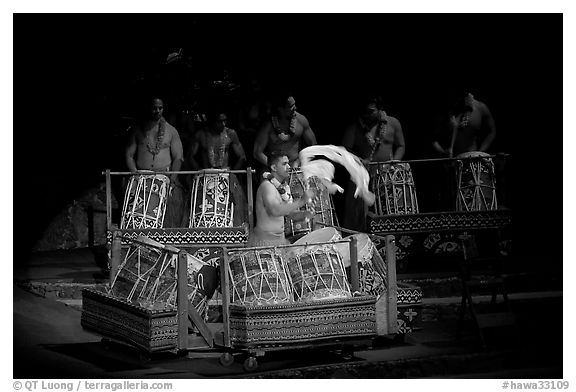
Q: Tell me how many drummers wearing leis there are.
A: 6